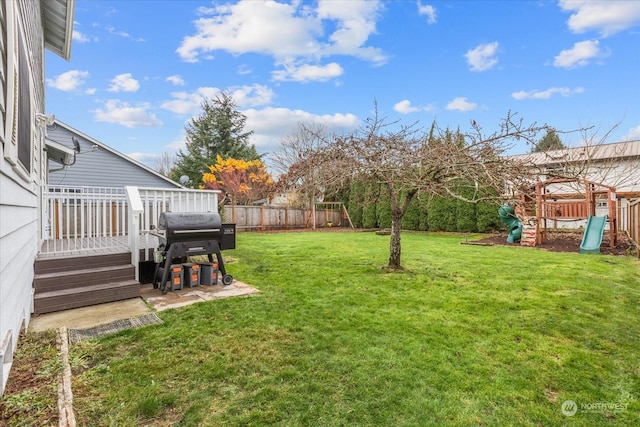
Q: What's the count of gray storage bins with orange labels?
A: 3